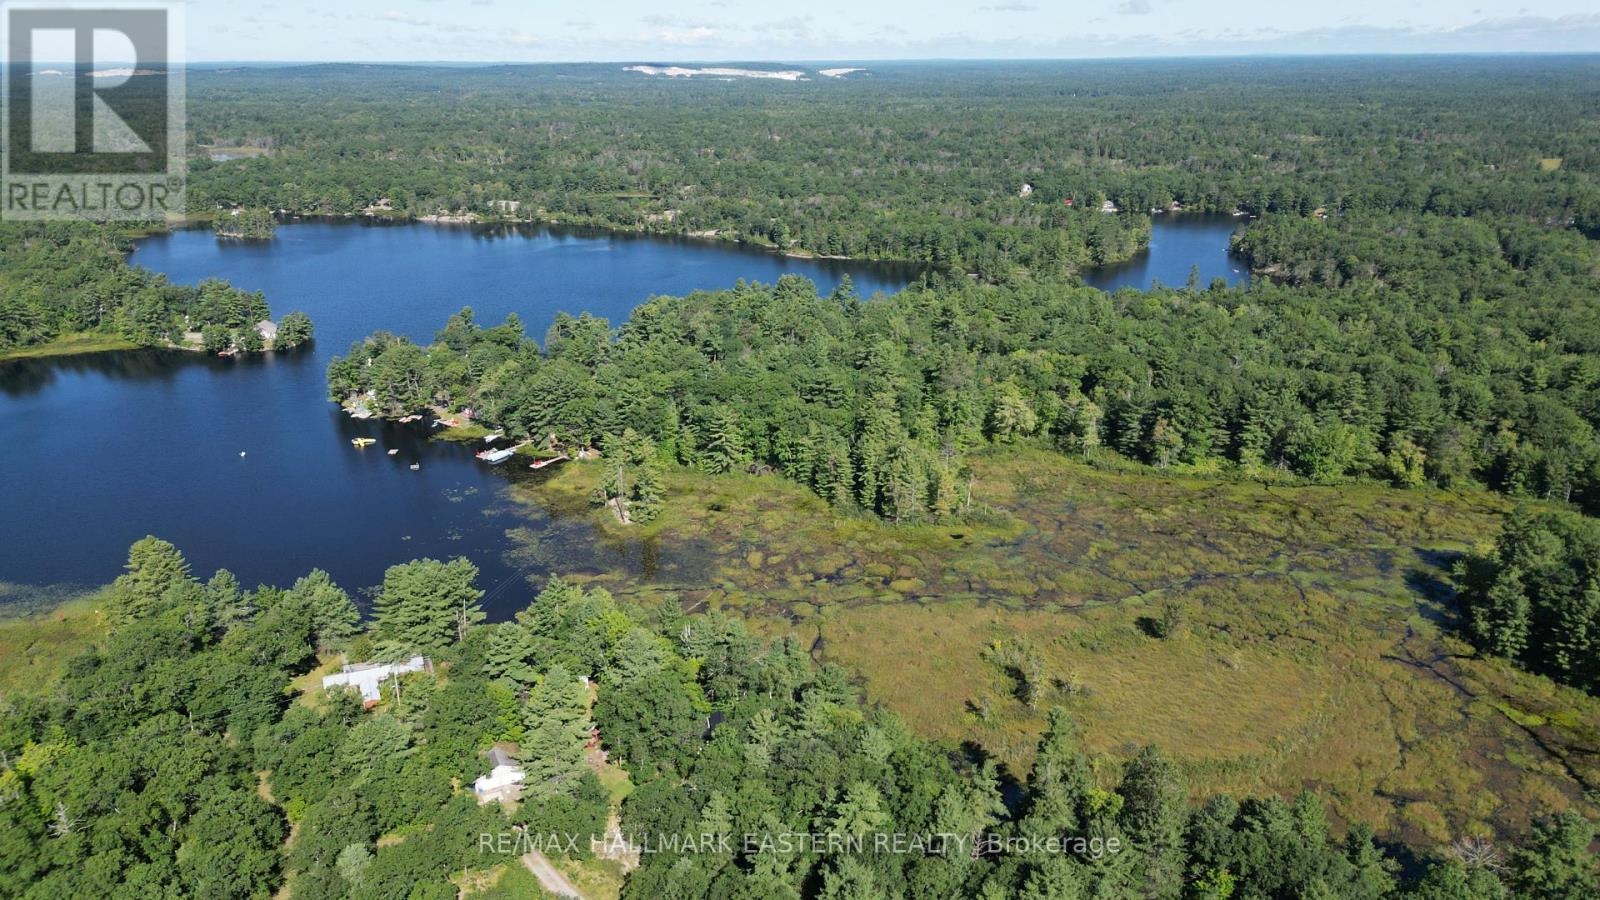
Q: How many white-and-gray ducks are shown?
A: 0